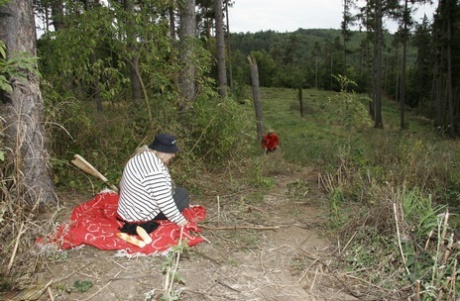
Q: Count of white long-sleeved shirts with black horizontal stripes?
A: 1